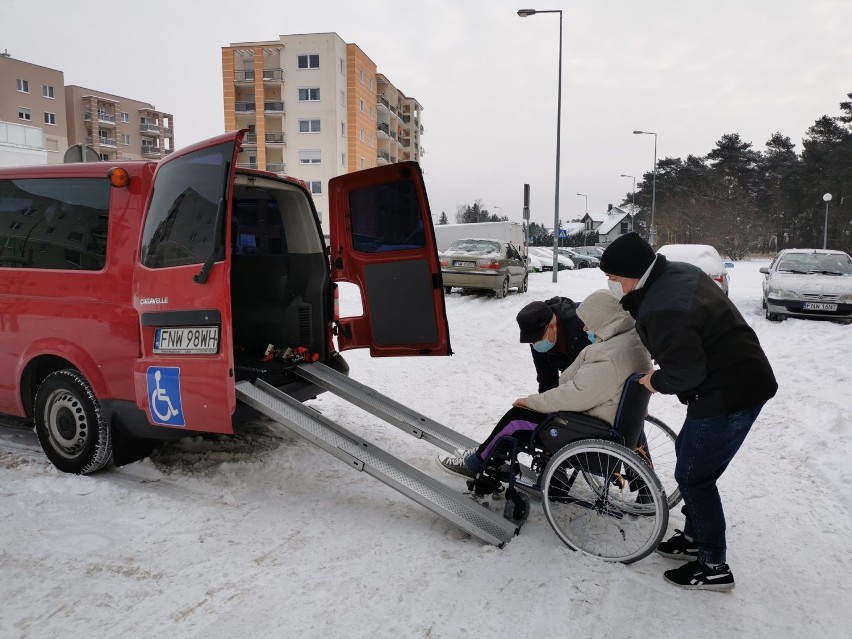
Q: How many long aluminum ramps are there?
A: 2